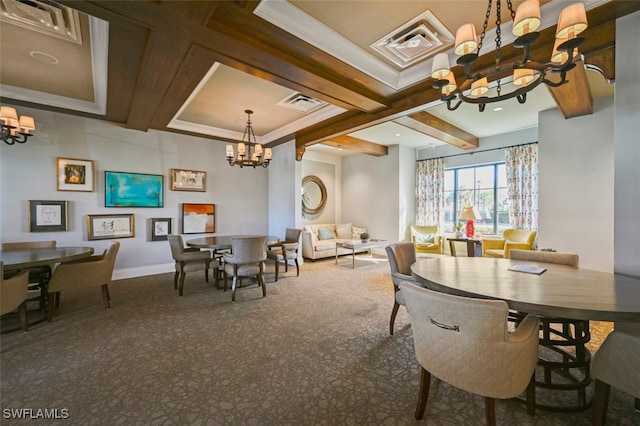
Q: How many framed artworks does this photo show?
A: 7